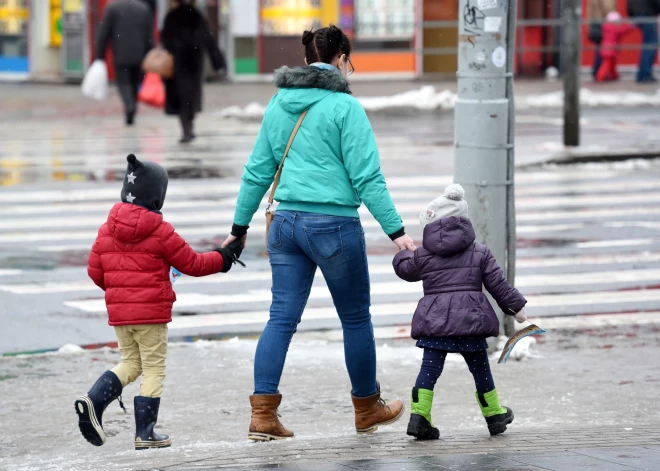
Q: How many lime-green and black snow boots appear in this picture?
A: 2